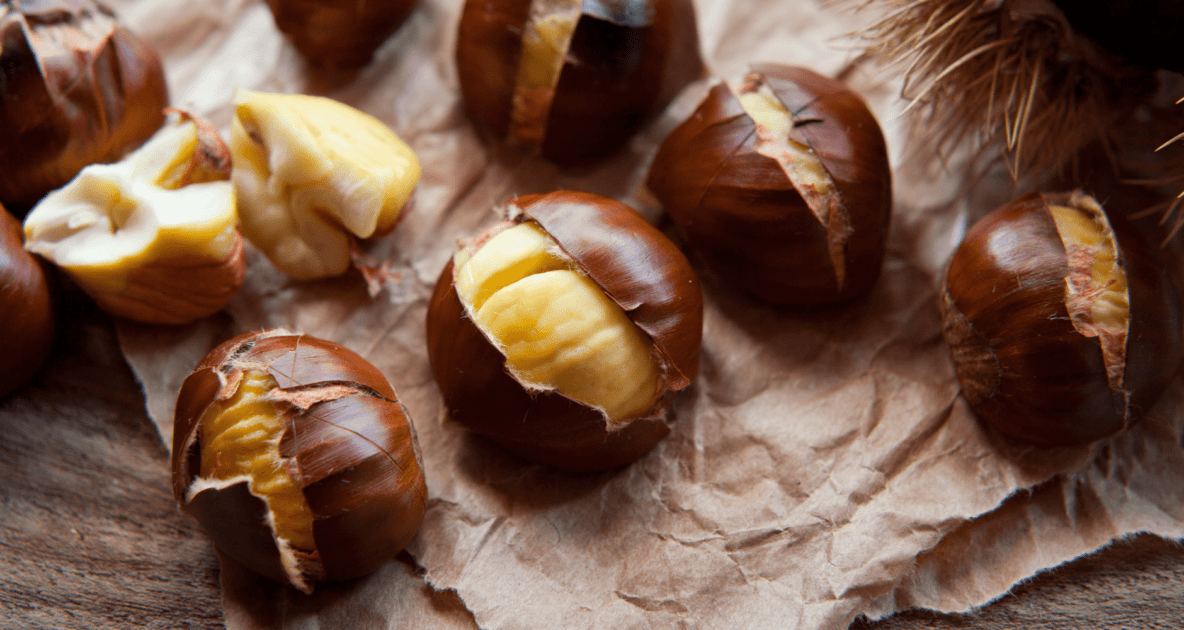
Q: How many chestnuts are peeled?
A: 2